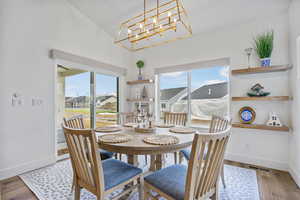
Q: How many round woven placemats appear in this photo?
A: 6